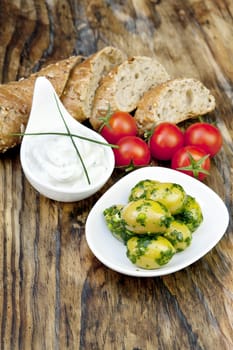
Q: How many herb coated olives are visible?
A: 7